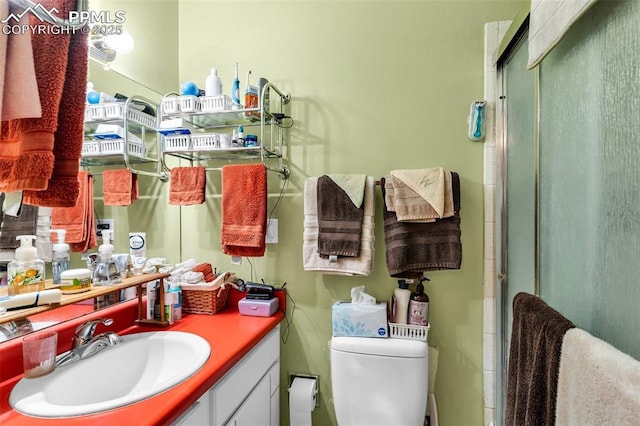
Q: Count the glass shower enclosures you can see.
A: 1